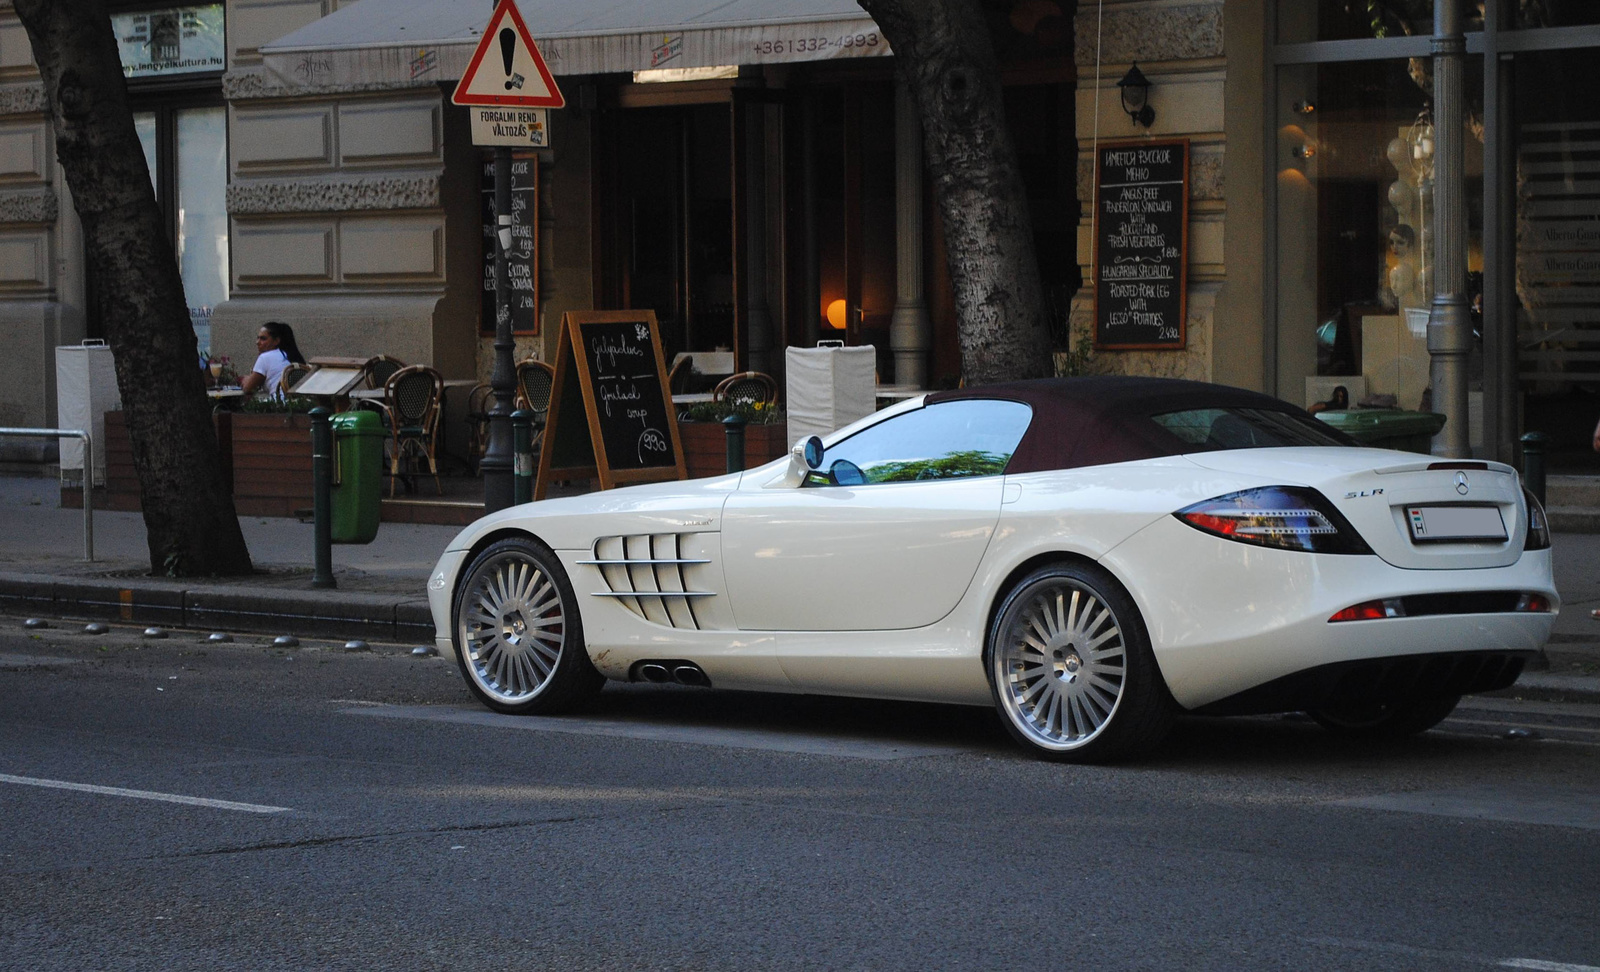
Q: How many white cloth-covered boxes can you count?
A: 2